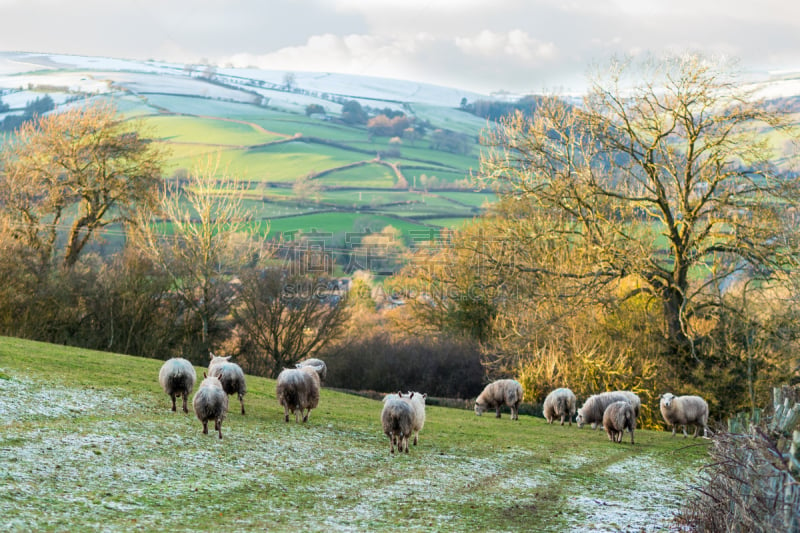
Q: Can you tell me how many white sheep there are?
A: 12